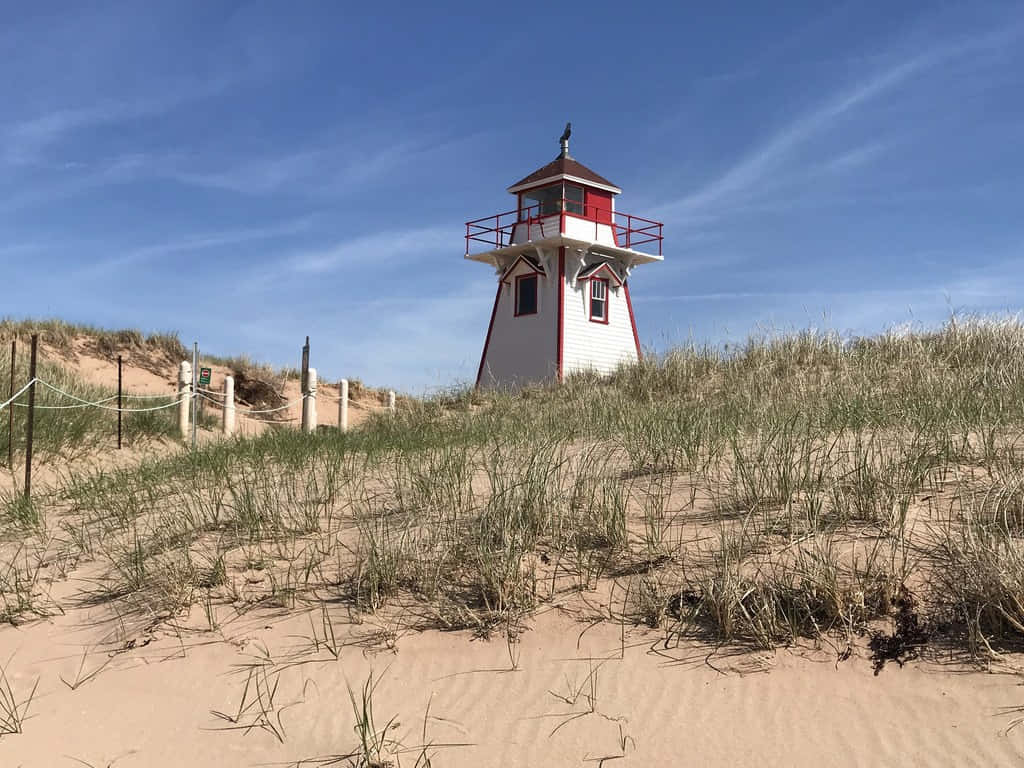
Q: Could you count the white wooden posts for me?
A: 5